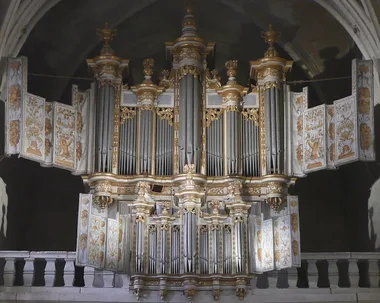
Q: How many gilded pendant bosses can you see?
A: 7